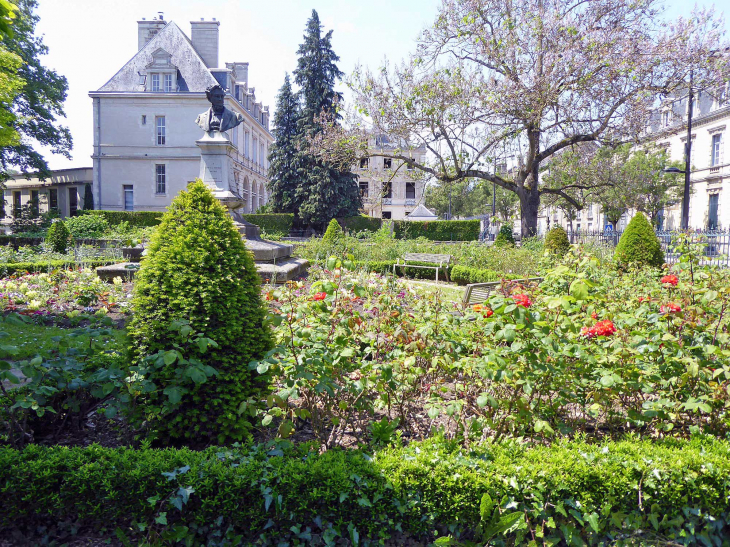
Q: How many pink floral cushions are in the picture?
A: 0